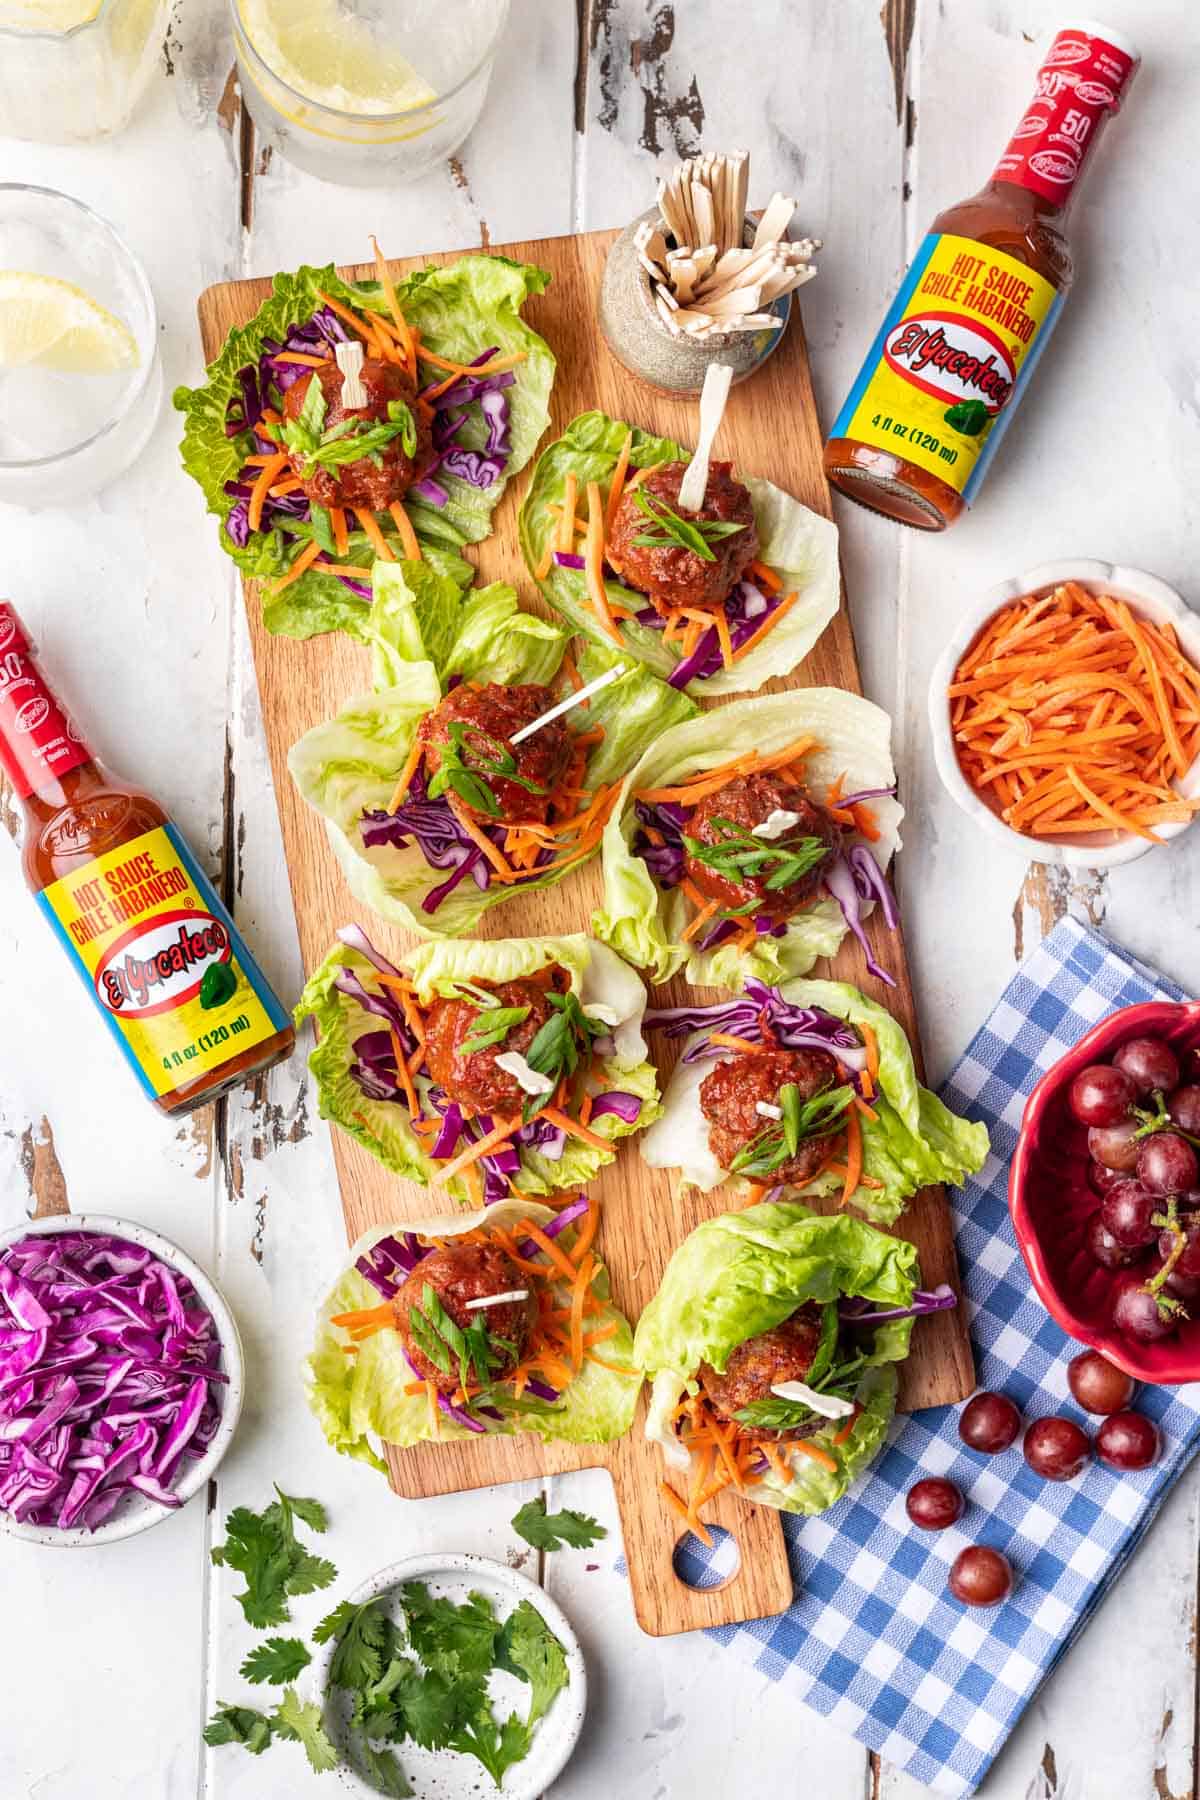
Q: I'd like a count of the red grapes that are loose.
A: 6